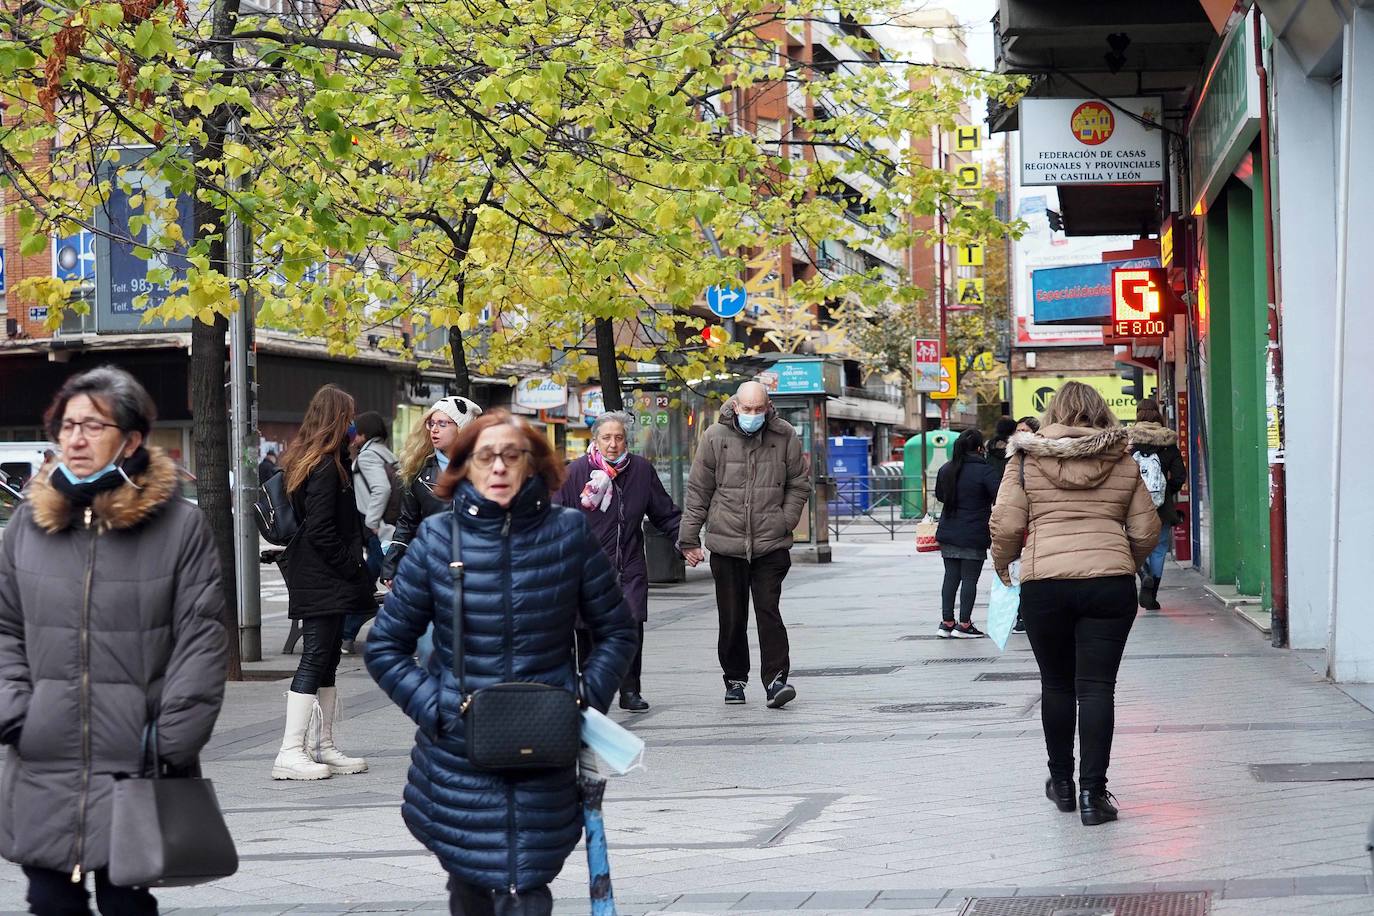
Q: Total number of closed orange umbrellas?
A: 0